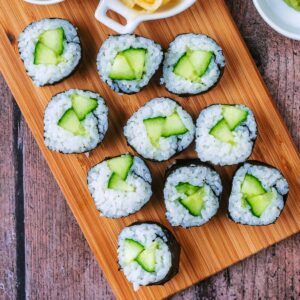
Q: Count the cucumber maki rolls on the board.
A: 10